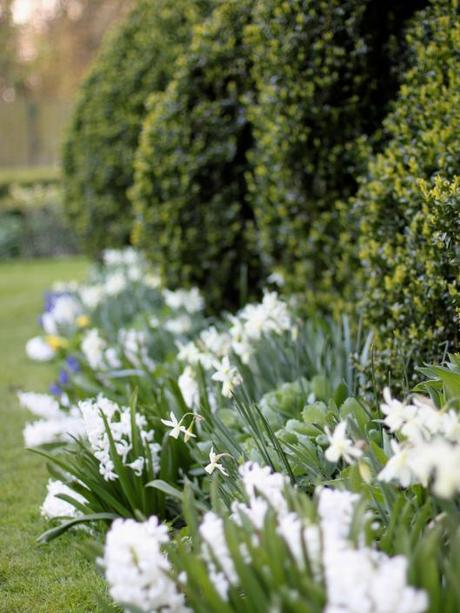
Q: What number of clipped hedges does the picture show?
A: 4